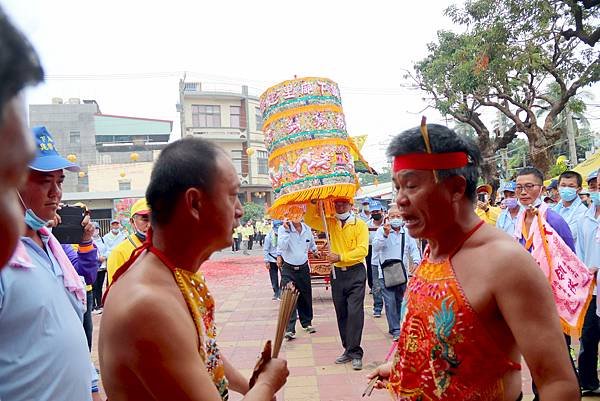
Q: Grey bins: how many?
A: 0